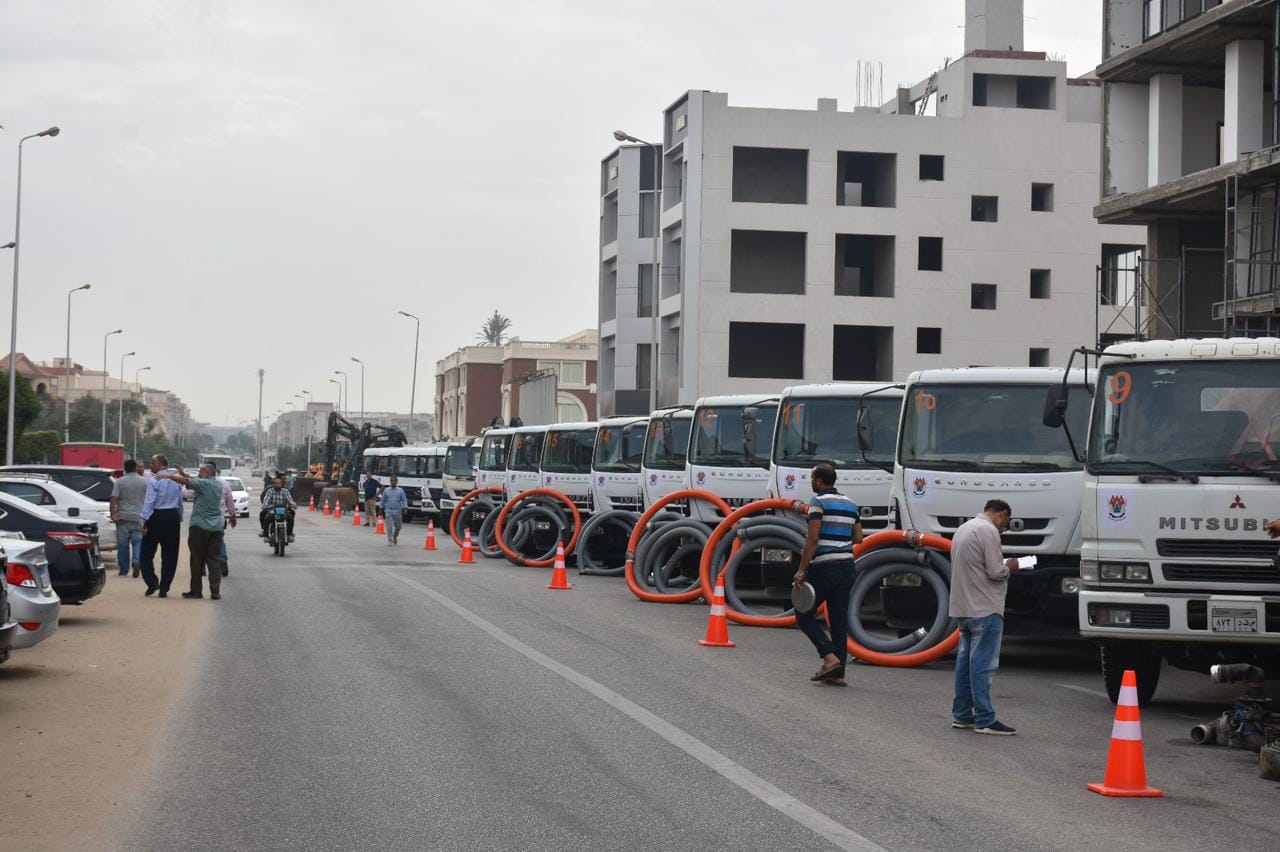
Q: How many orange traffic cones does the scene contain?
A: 10